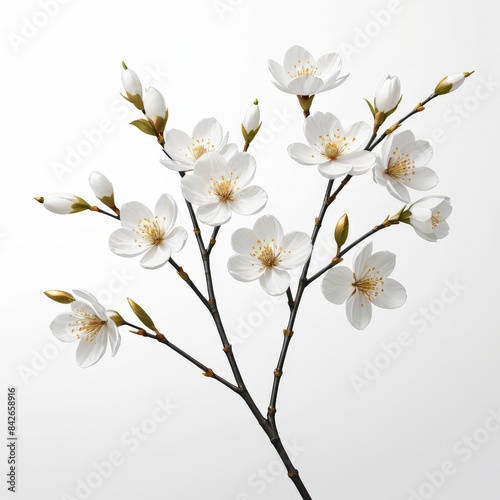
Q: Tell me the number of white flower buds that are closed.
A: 7